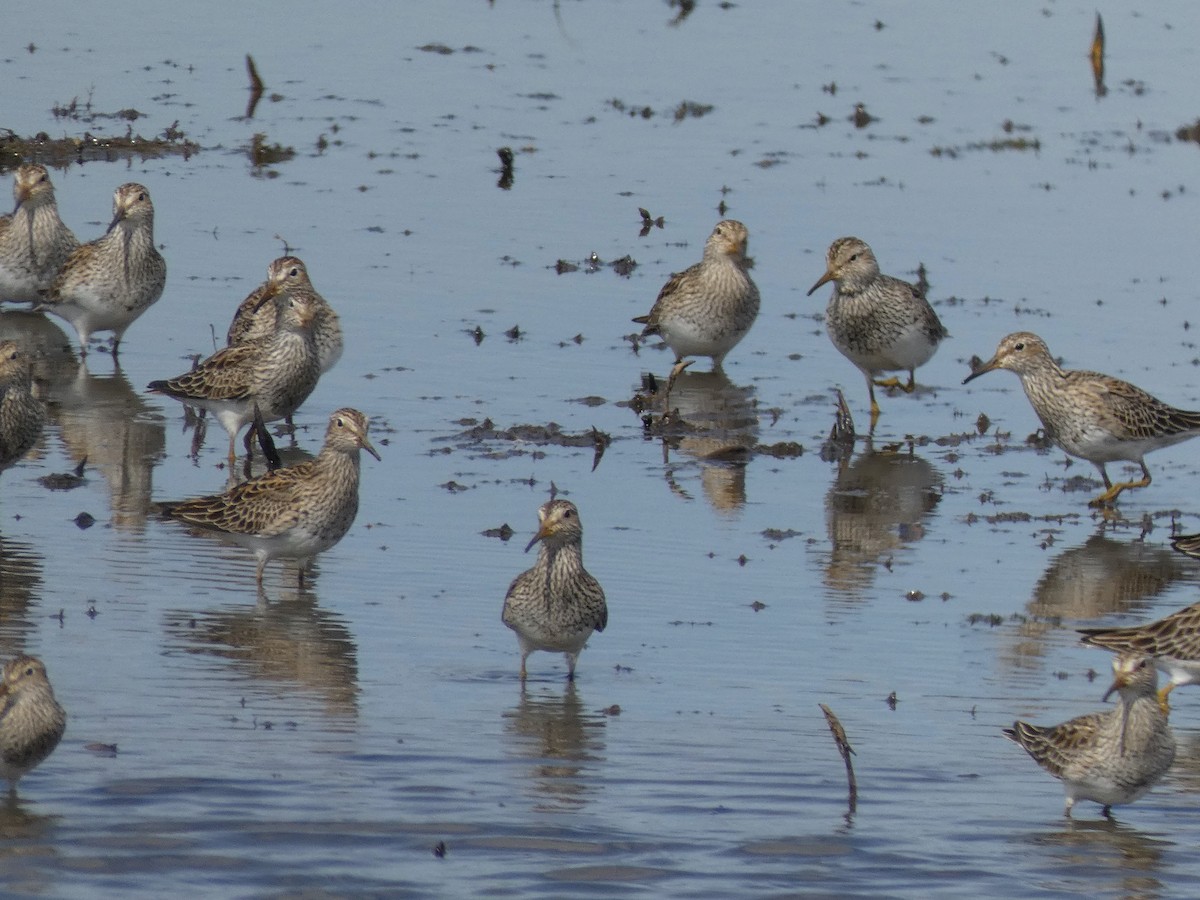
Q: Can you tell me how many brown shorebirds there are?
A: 14